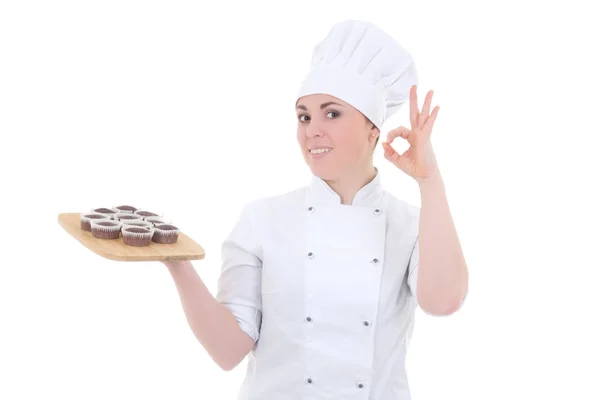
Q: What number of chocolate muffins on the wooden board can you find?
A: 10